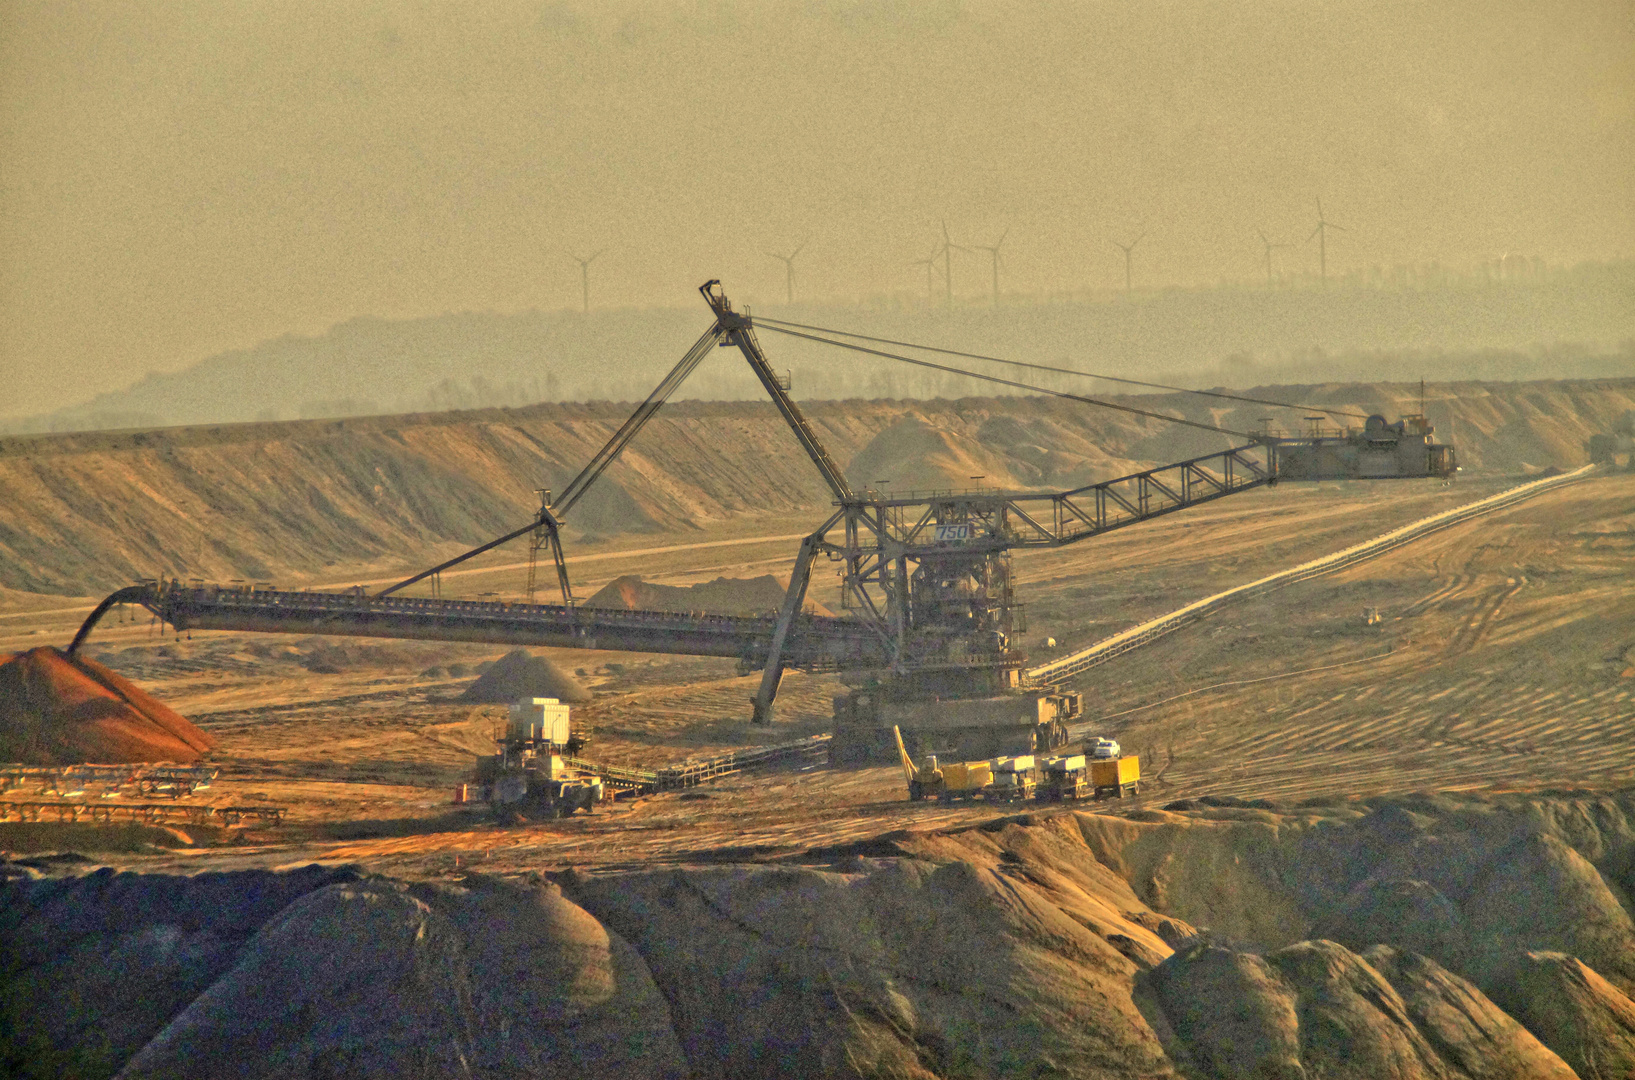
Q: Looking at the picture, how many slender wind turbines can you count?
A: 8